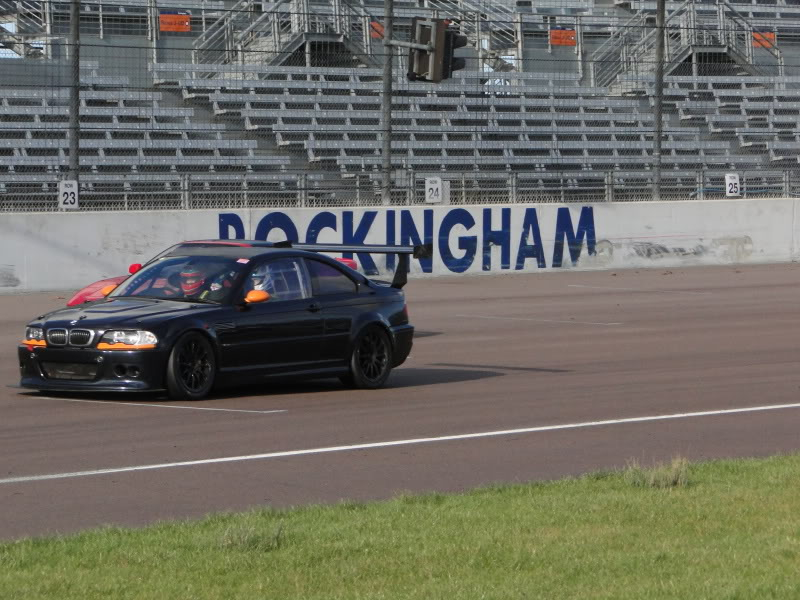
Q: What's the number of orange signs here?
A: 4